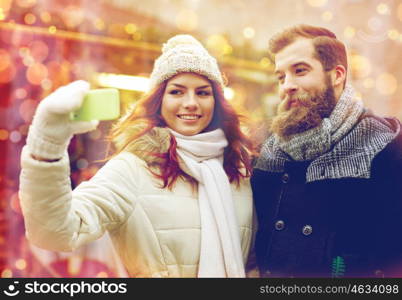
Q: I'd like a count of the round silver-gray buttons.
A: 3